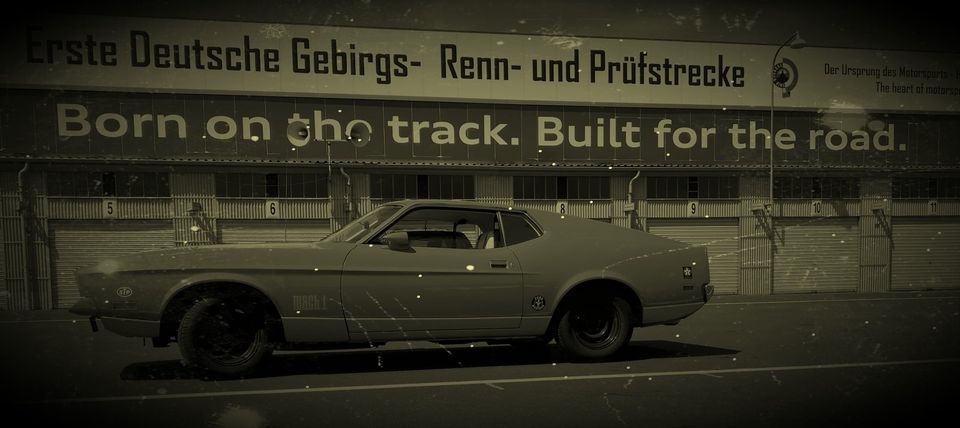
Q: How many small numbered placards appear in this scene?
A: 6